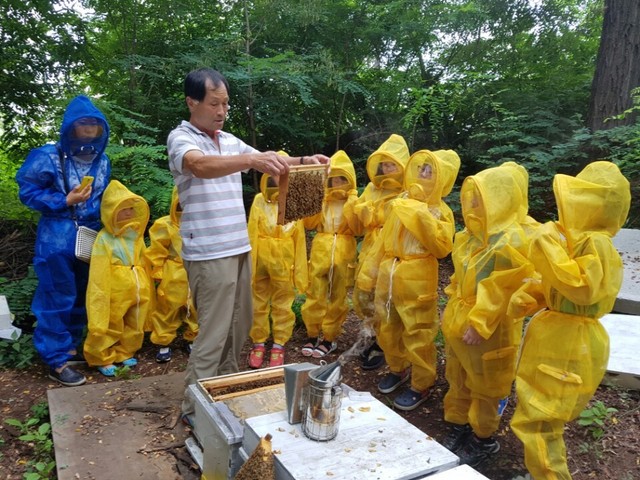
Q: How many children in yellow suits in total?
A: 9